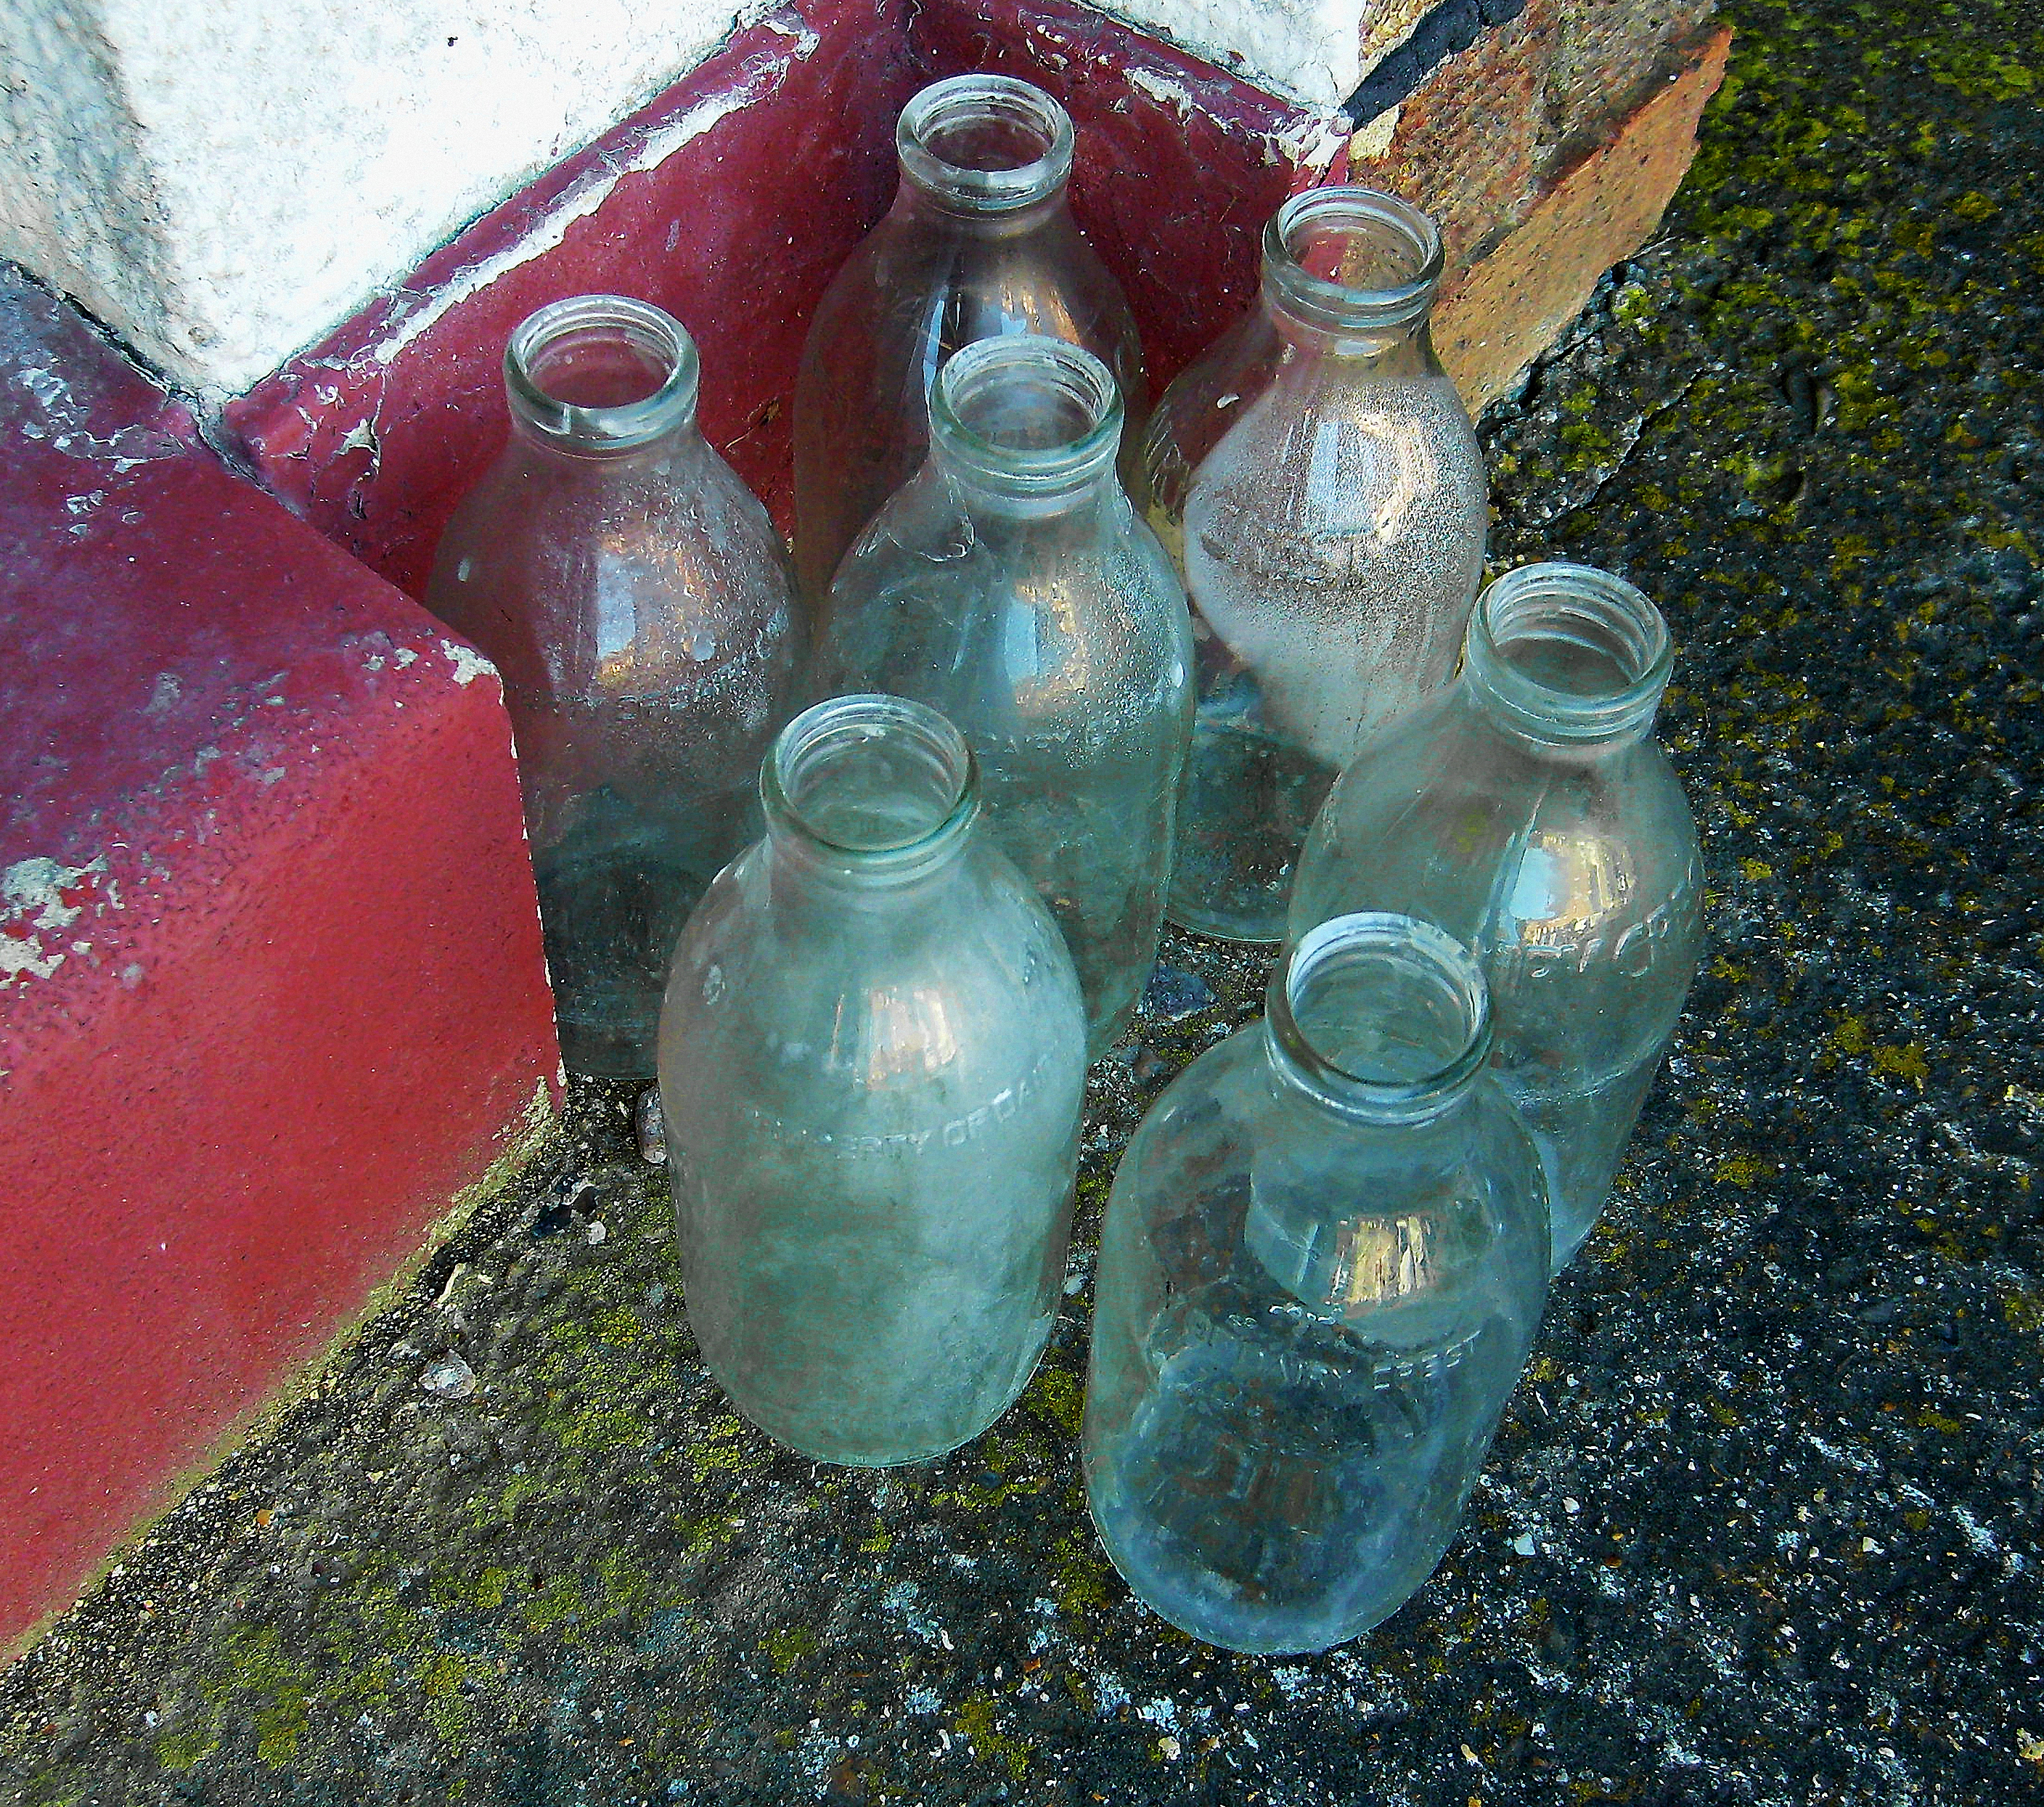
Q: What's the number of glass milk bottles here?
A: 7